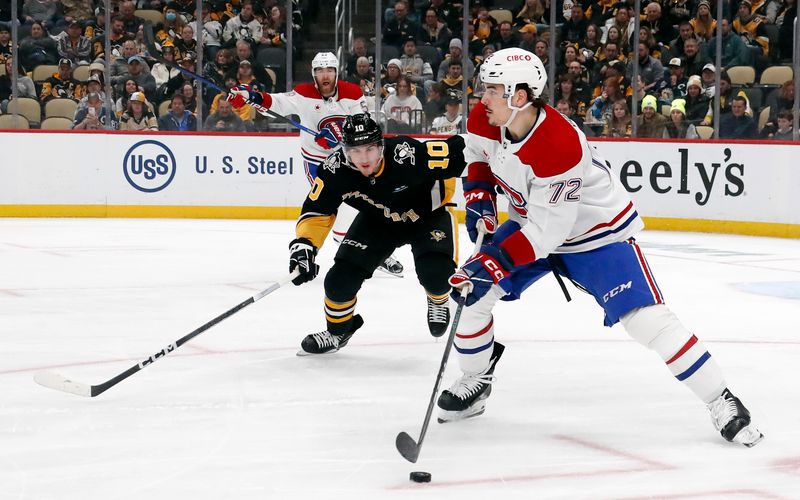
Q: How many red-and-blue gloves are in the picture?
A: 4